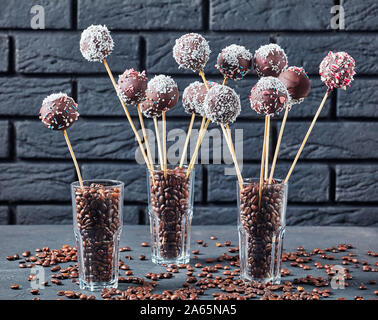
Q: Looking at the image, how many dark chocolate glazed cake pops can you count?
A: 14